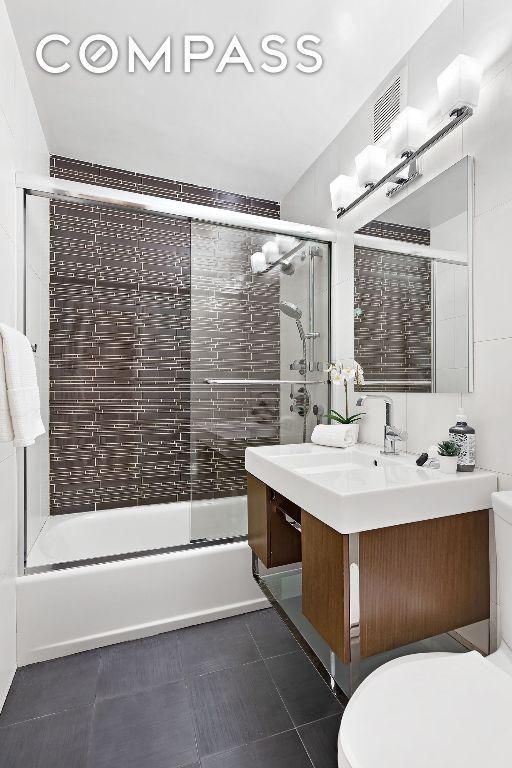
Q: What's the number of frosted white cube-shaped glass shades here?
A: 4